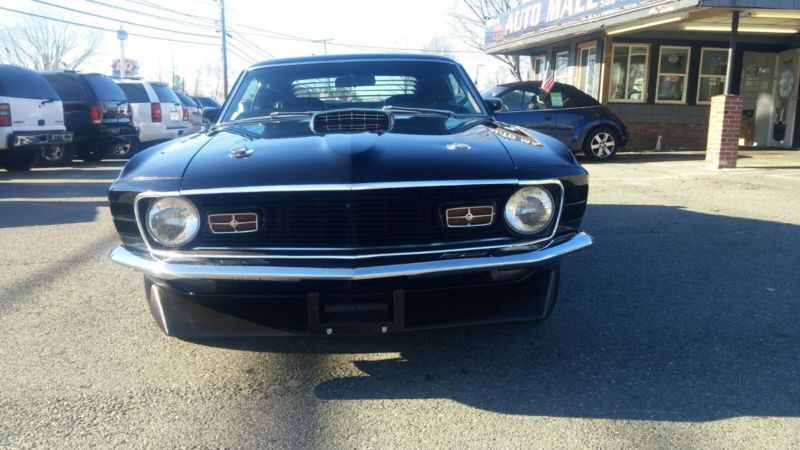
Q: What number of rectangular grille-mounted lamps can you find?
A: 2